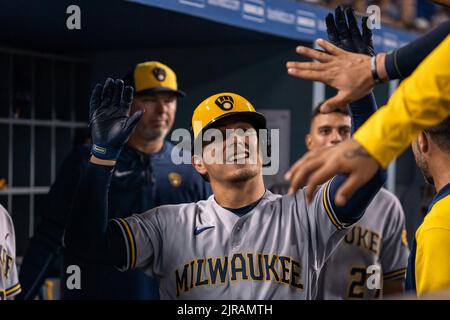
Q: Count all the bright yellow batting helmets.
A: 1